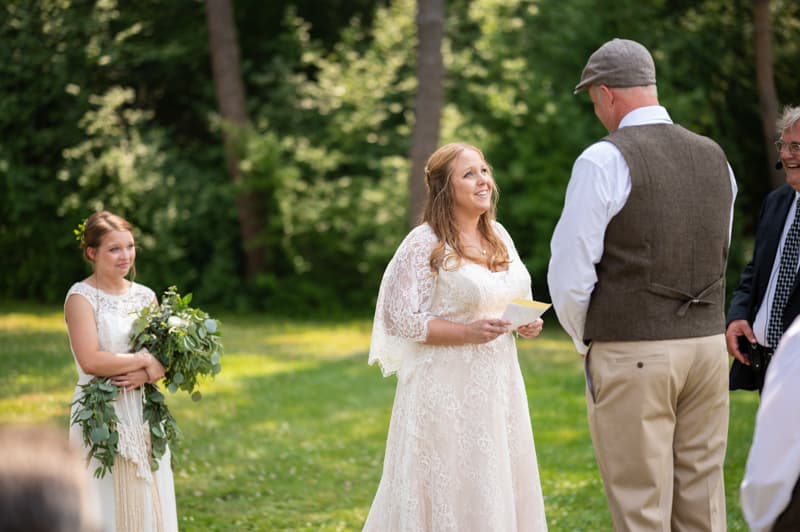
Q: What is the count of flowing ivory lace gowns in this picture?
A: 1